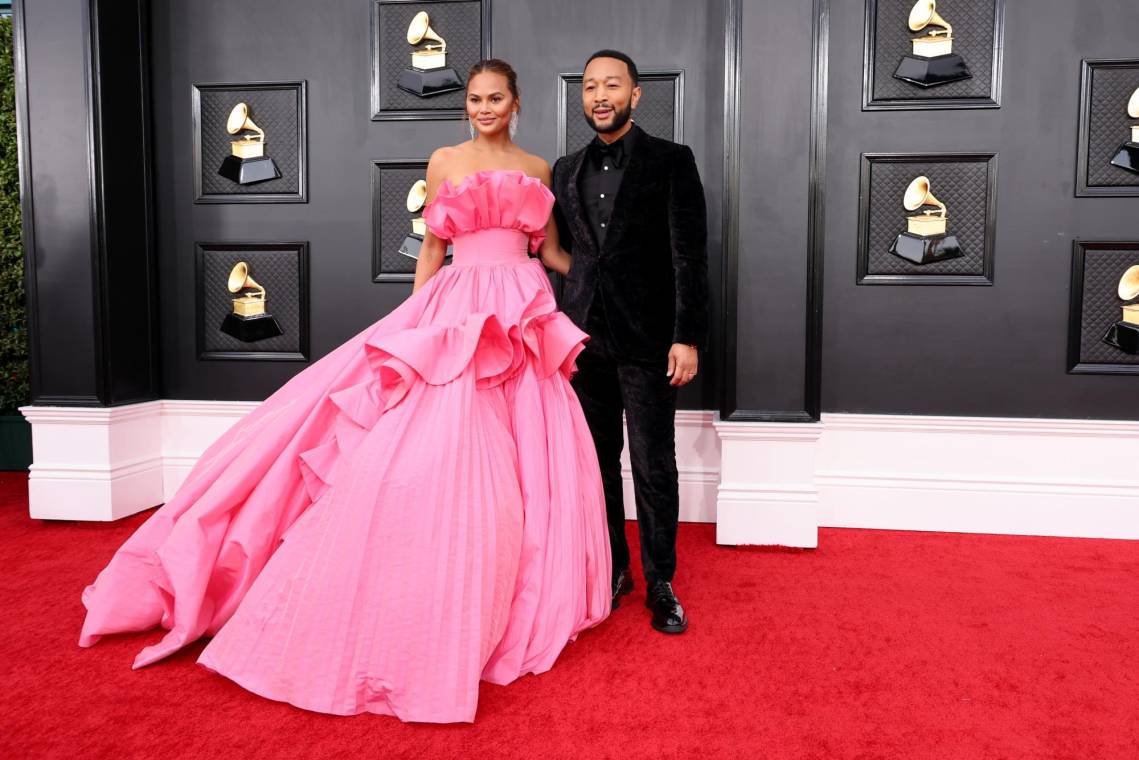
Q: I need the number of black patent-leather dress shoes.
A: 2